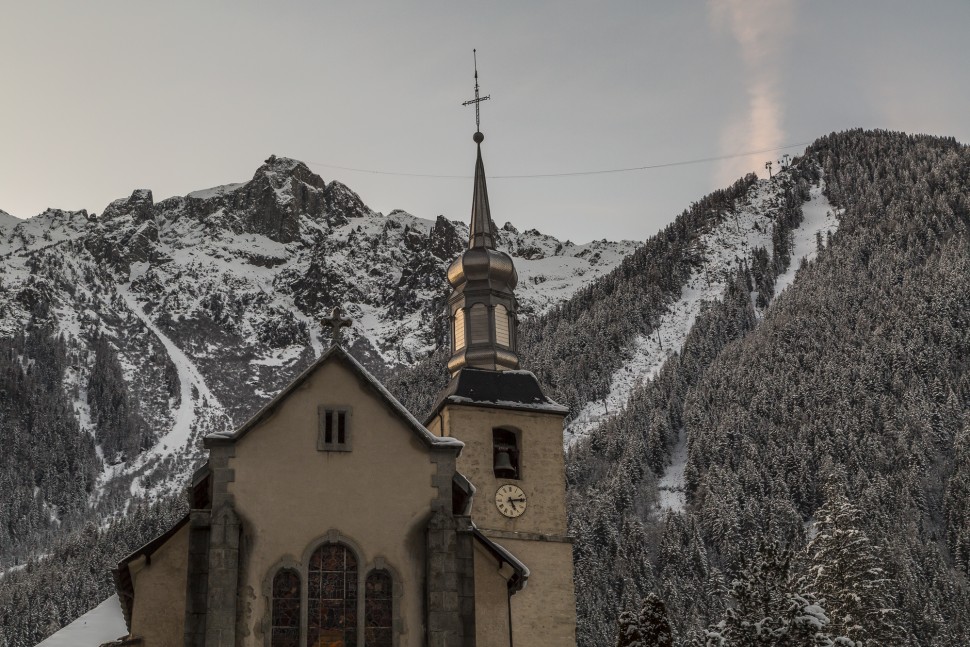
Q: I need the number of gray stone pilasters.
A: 2